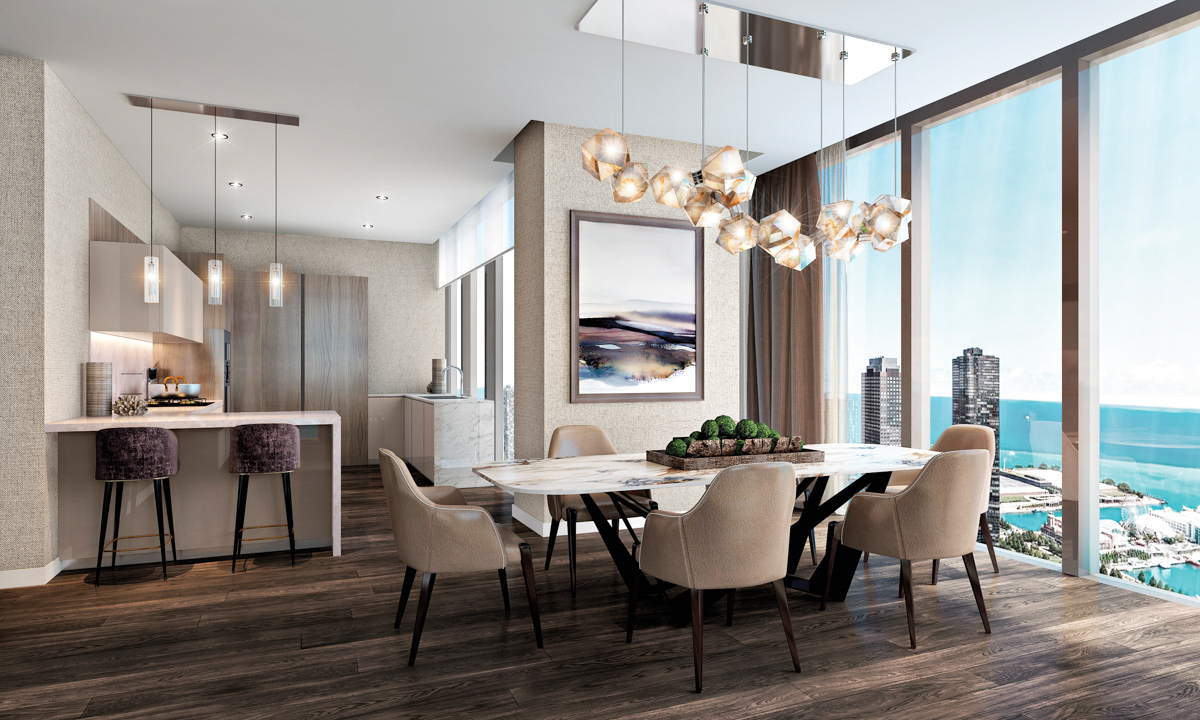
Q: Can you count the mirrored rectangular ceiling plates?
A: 2